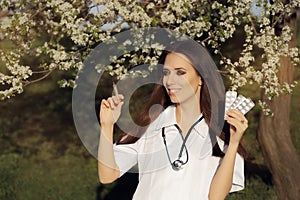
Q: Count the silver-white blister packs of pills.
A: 3